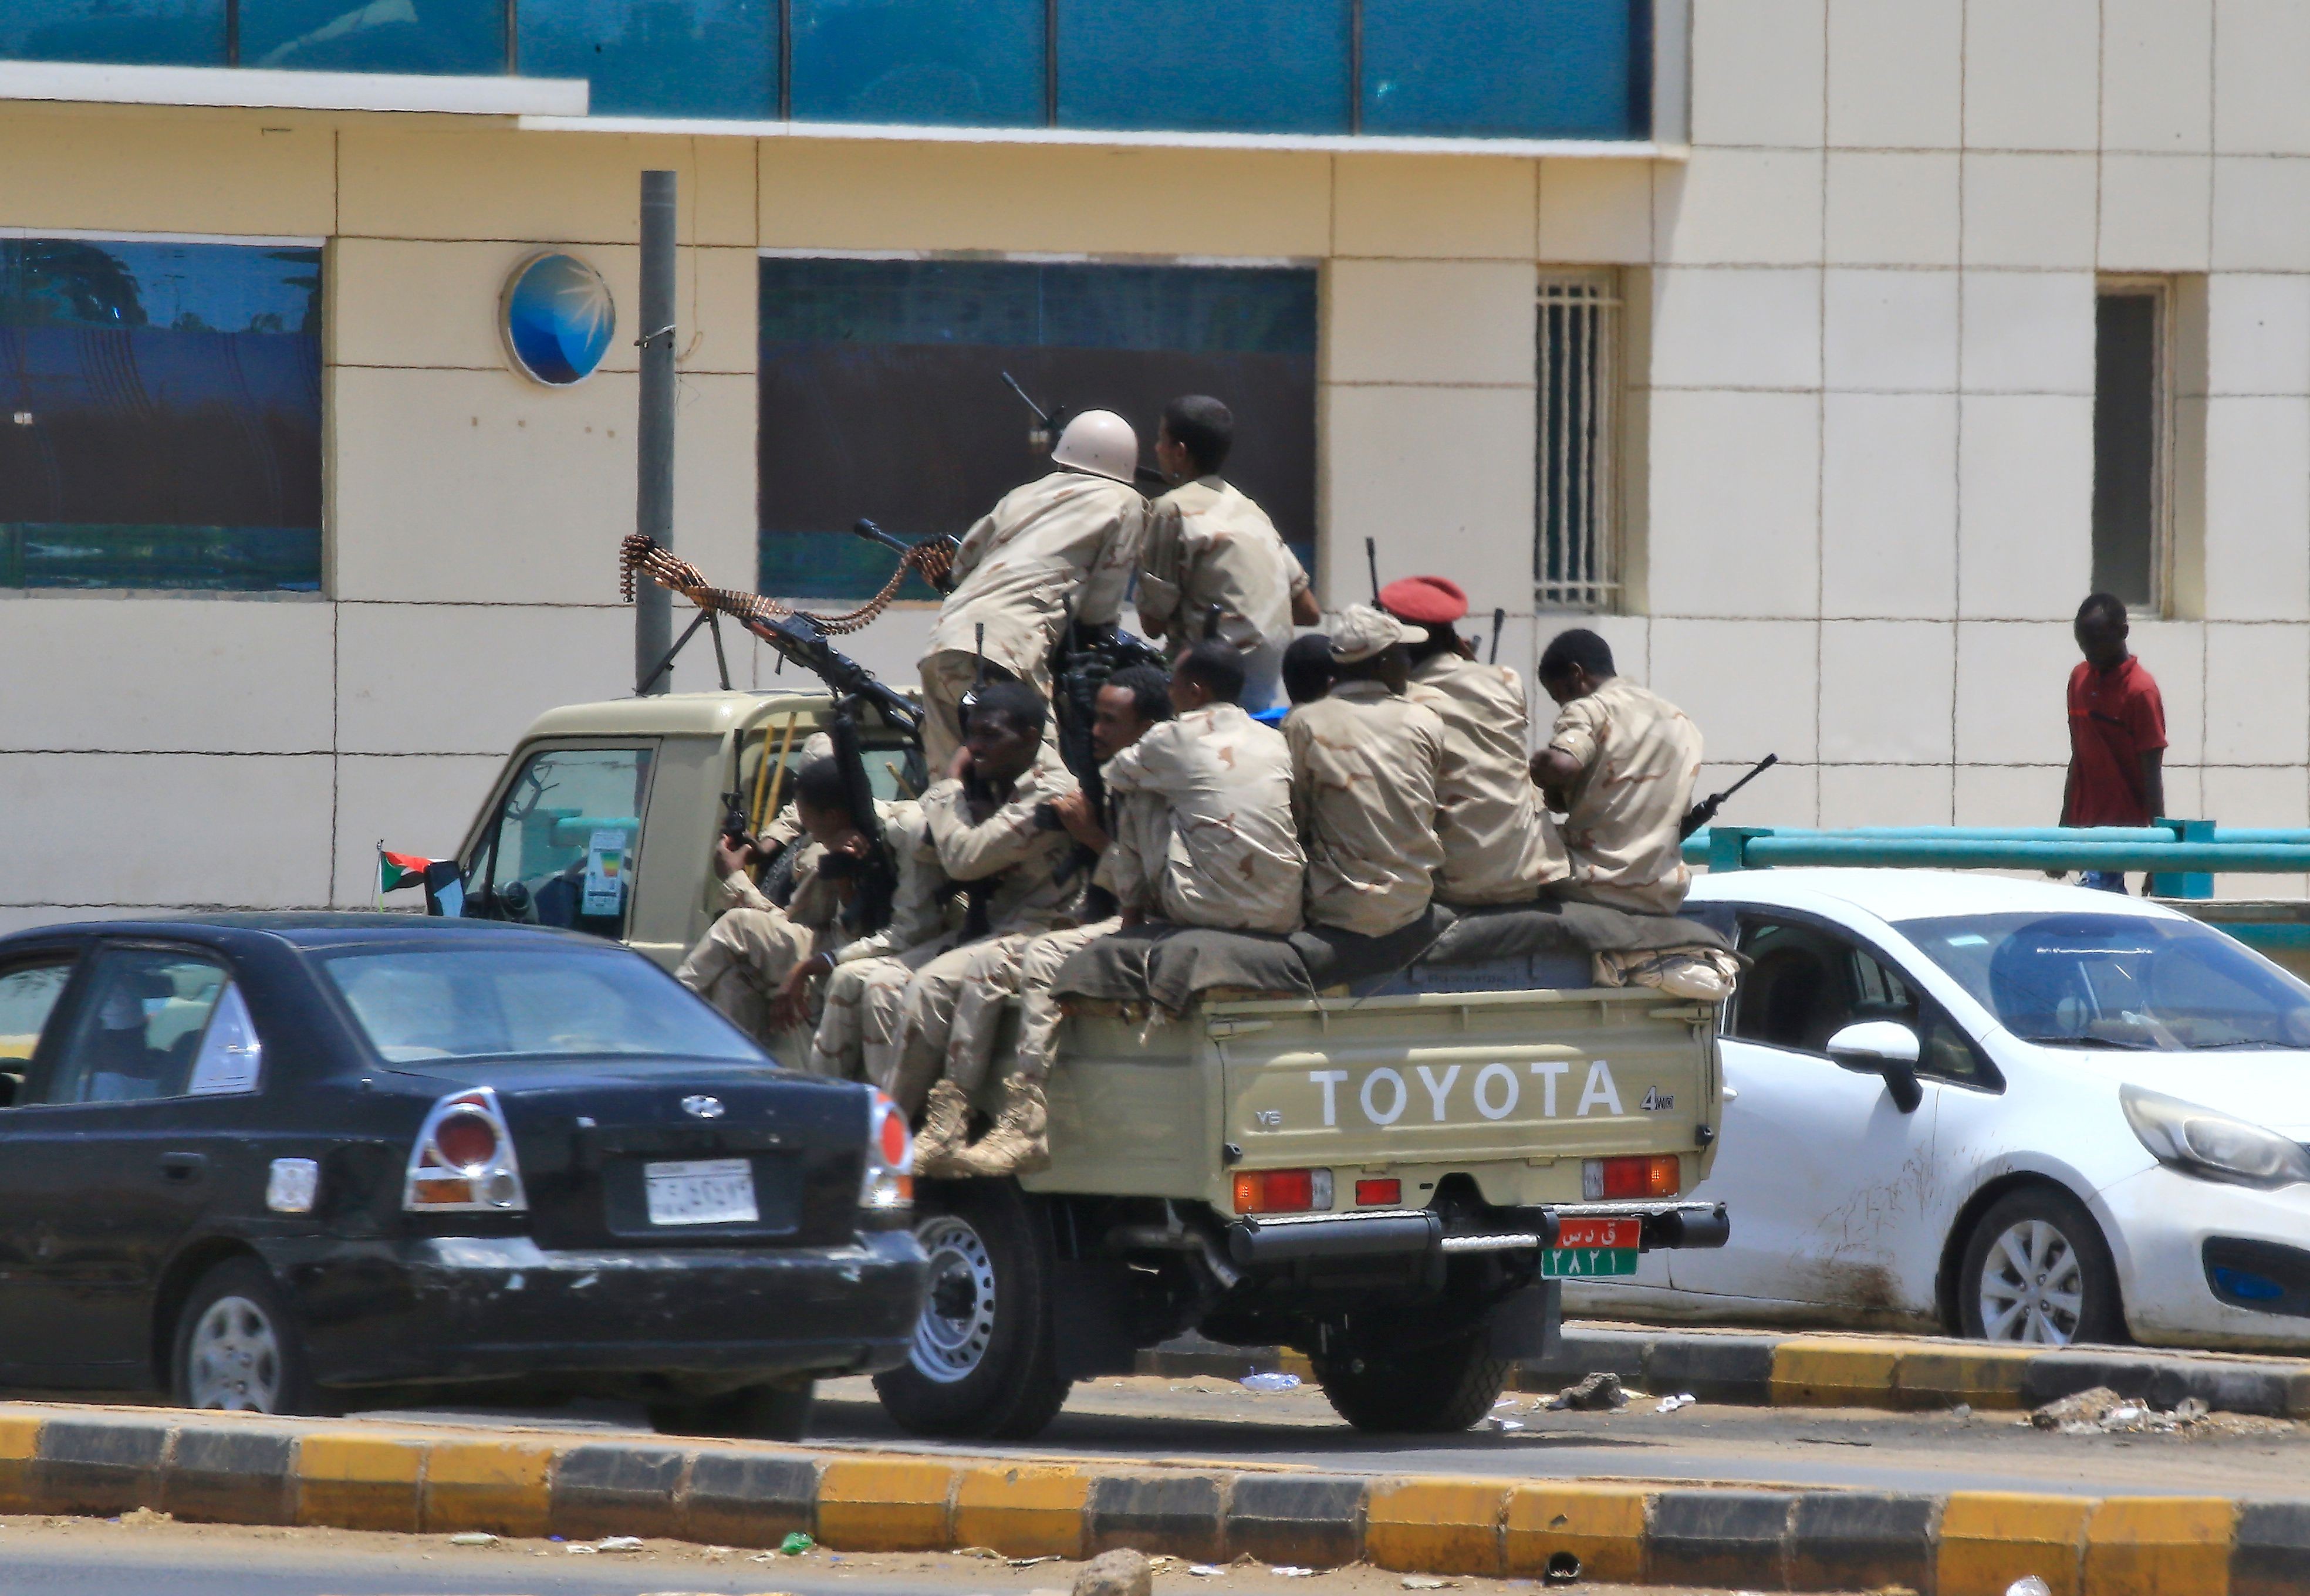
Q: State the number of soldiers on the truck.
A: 11